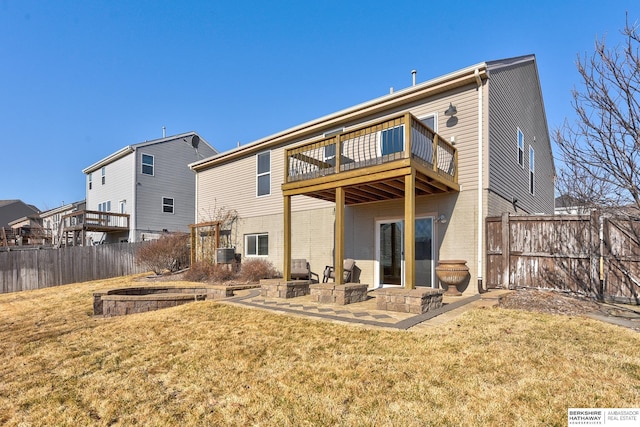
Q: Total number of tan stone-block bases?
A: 3